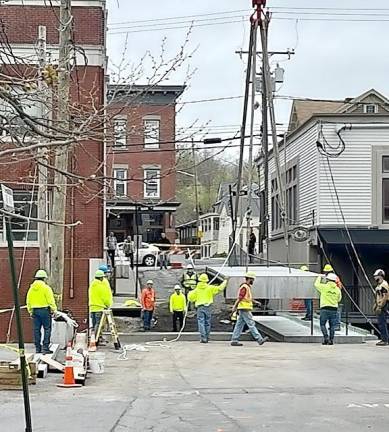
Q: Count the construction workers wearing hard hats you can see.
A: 12